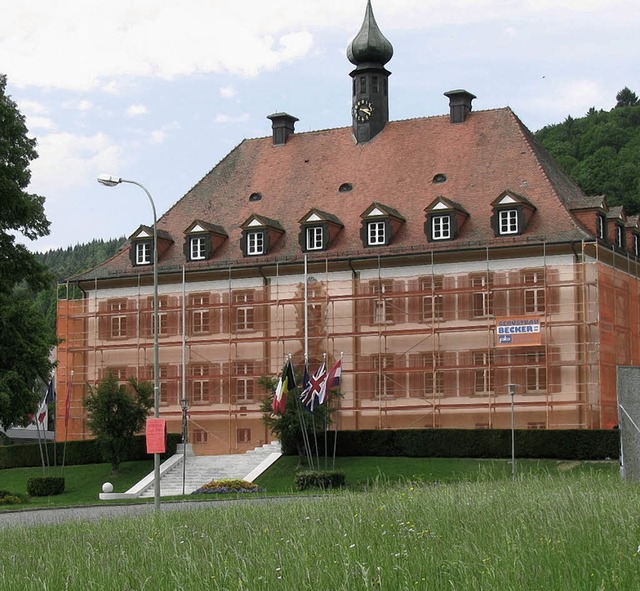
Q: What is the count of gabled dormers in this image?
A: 10